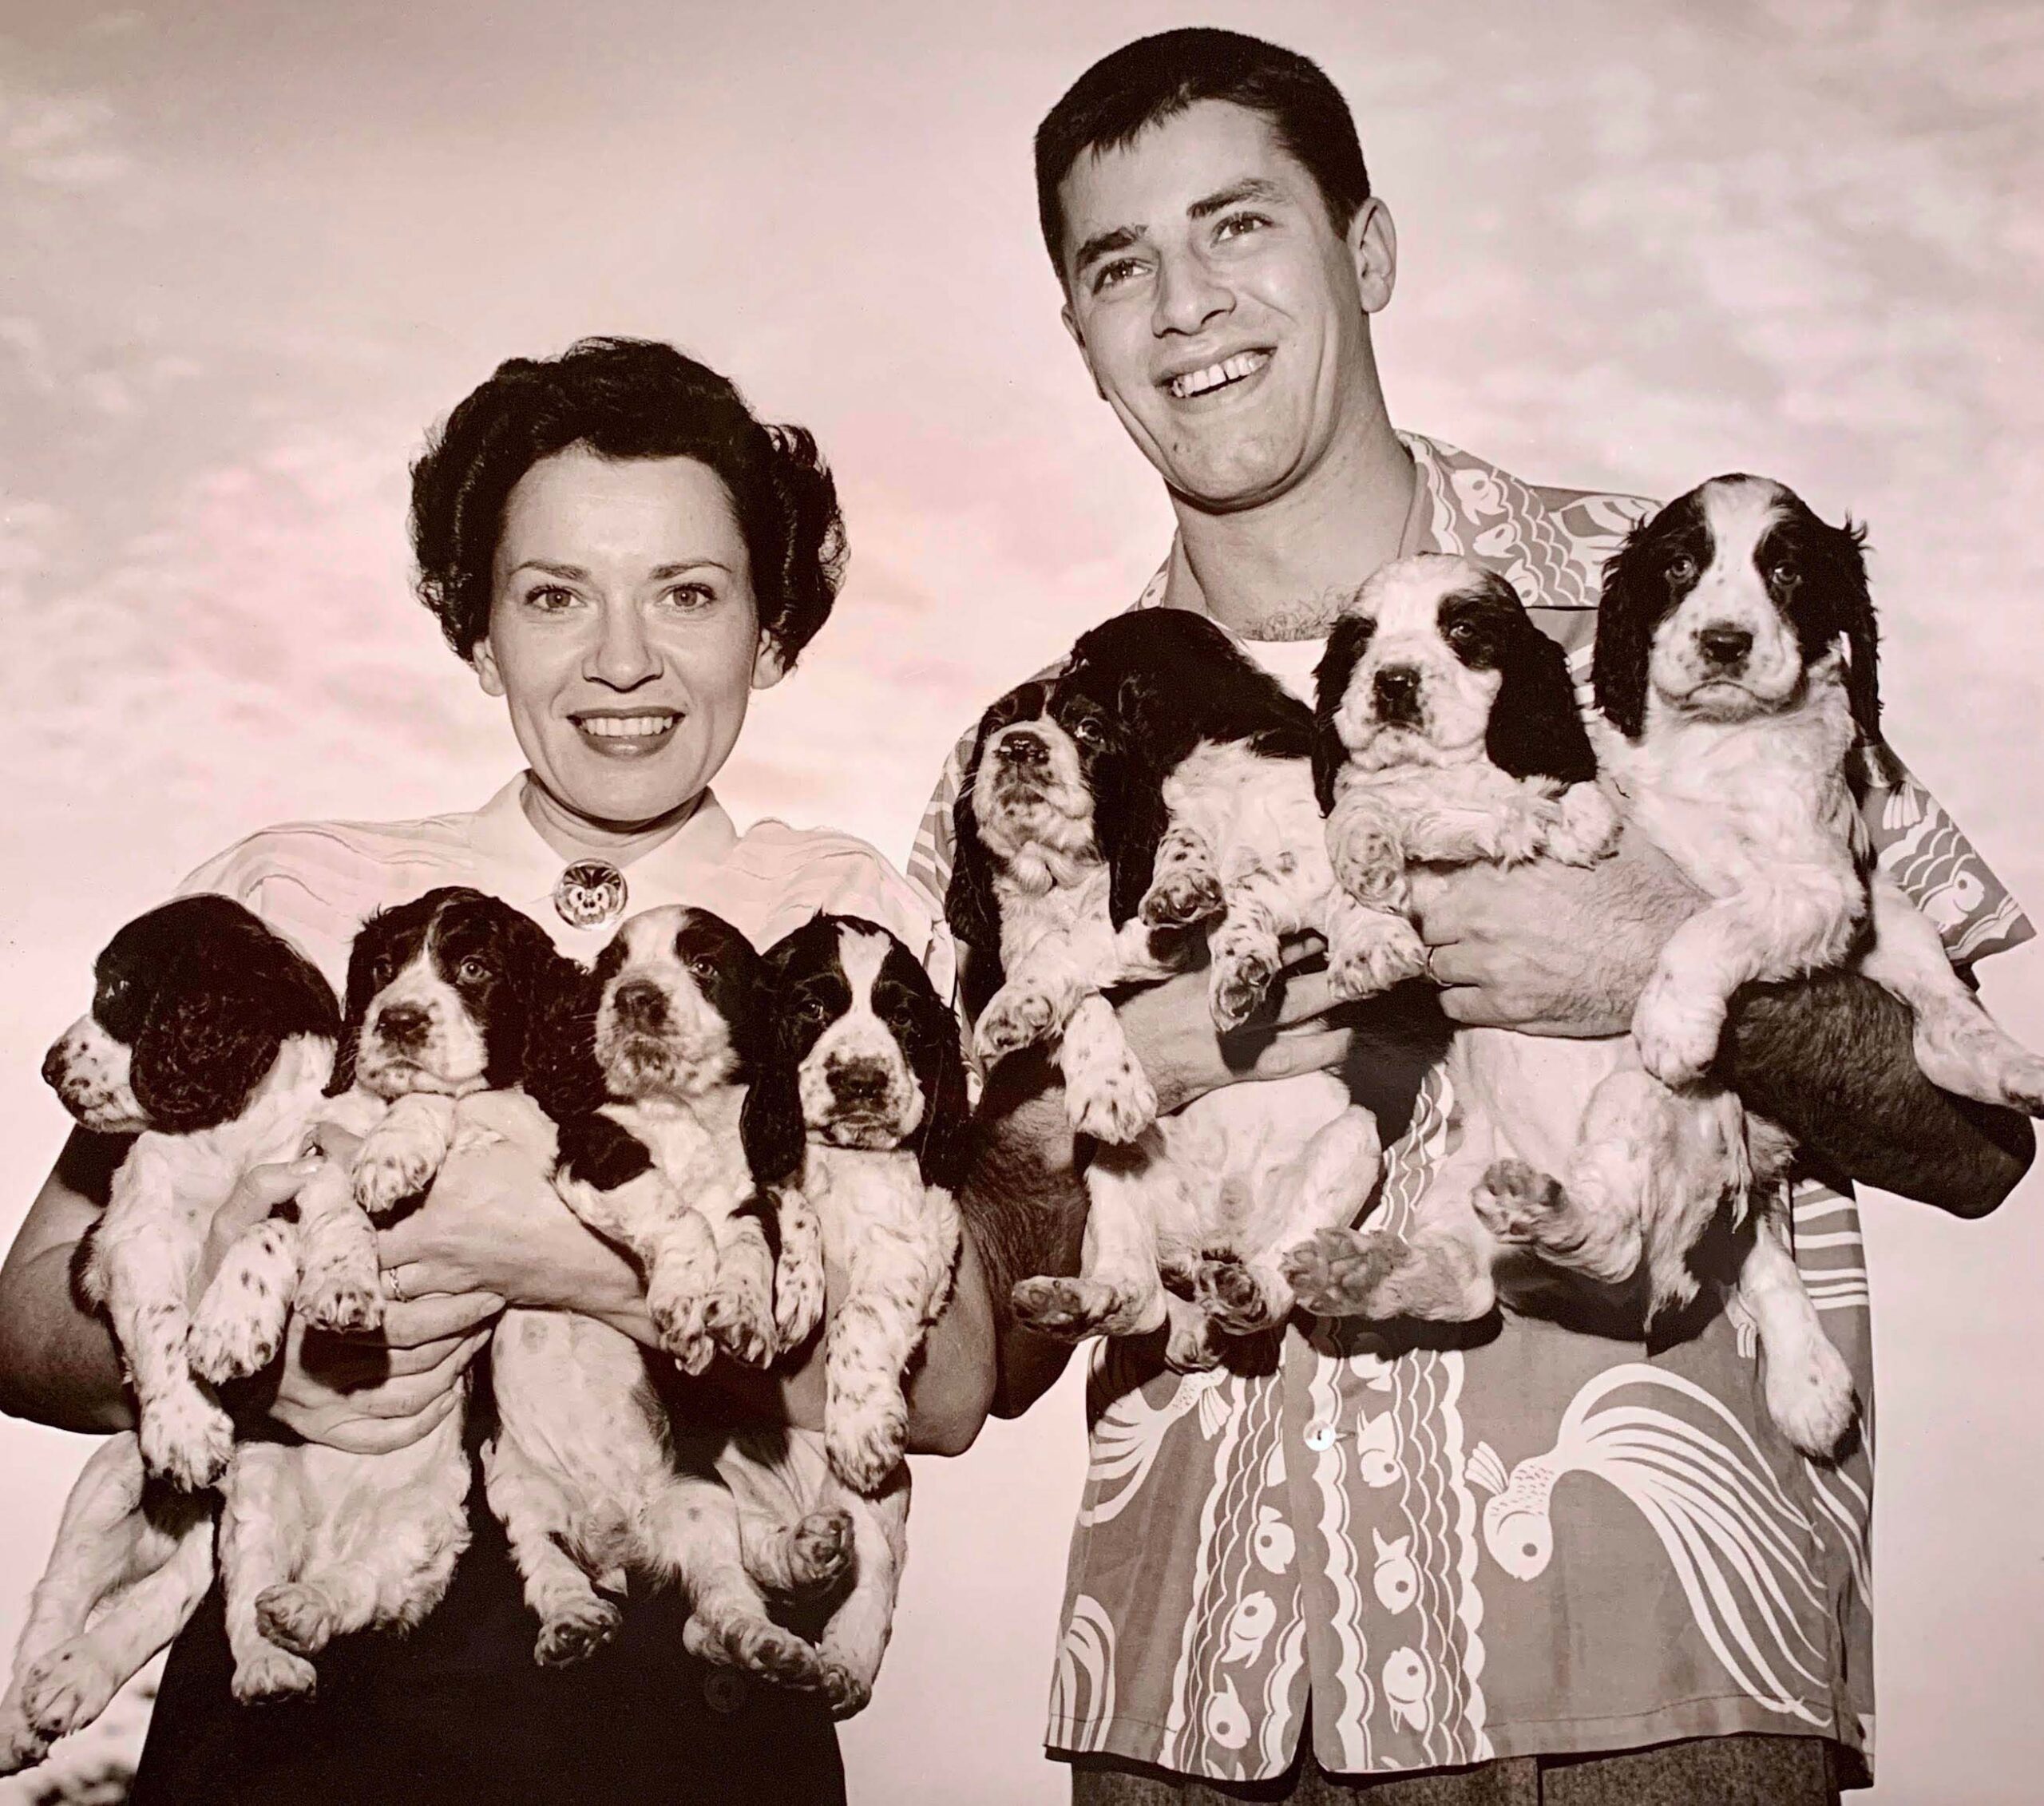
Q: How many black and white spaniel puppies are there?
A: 8